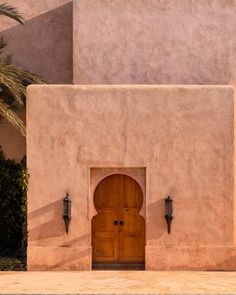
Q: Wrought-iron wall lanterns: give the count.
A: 2